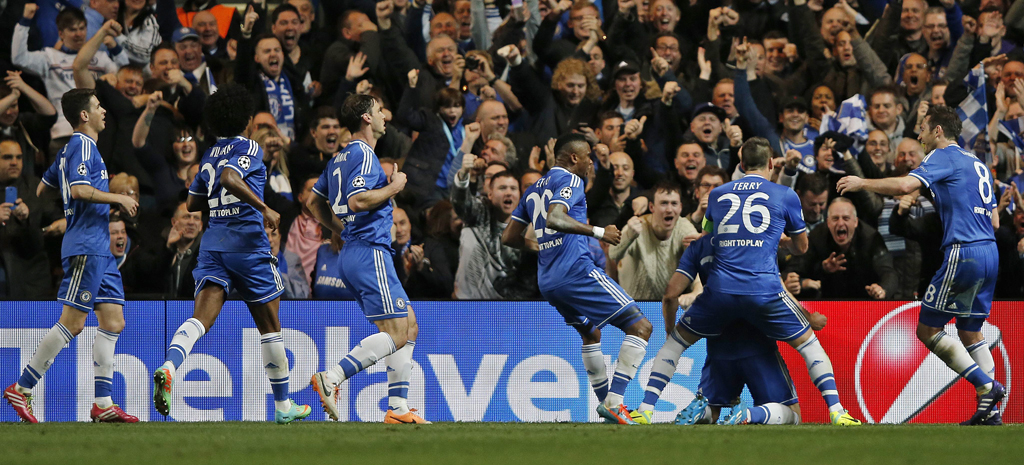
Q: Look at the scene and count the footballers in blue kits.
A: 7